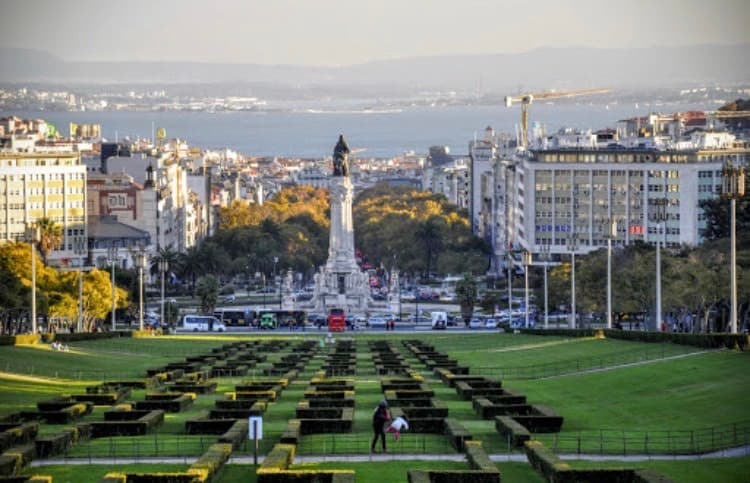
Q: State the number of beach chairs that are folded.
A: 0